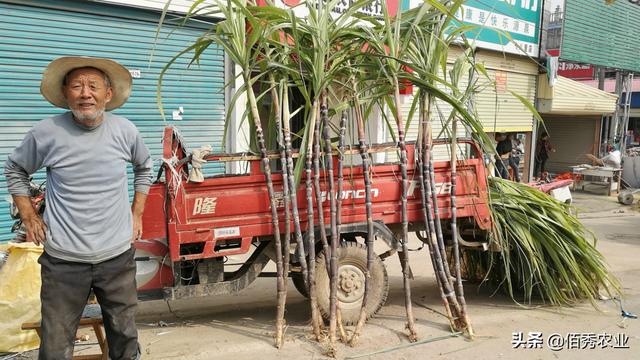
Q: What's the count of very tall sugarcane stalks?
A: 13